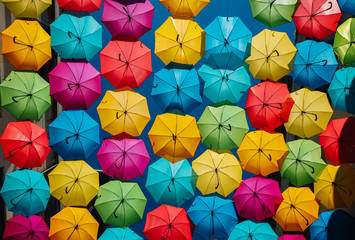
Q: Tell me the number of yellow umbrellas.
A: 14